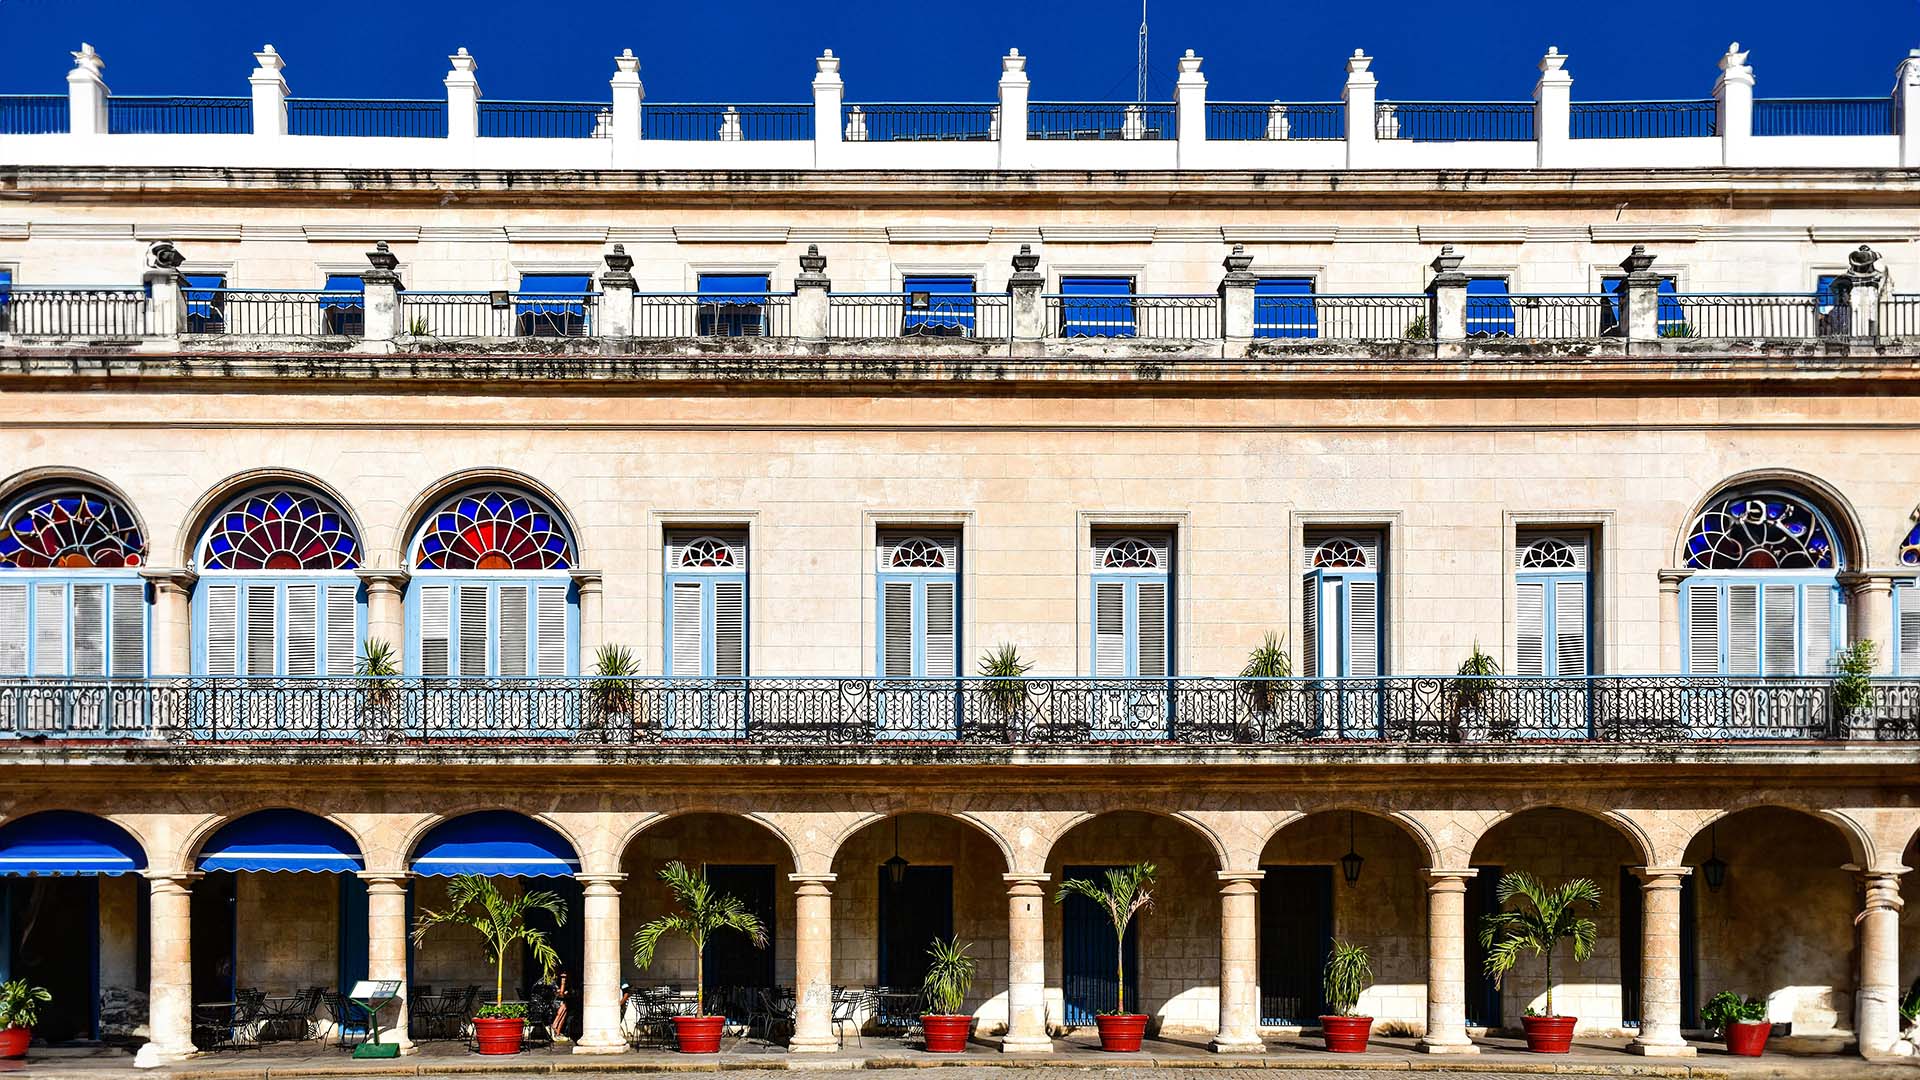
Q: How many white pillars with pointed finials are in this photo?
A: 11